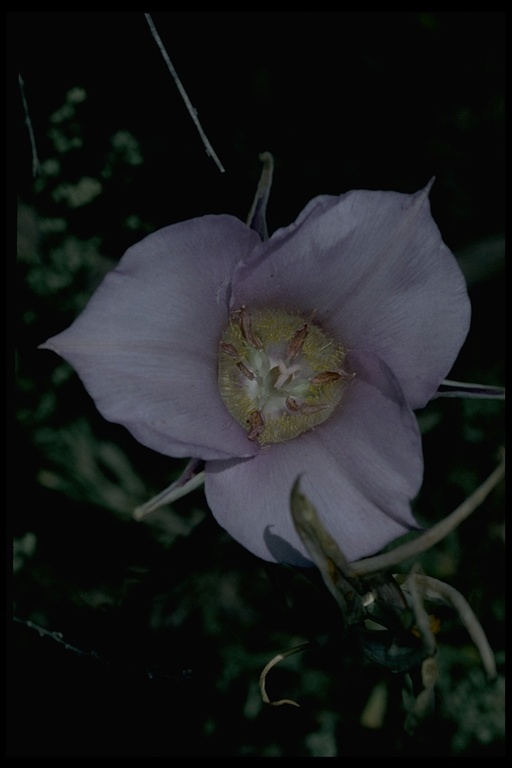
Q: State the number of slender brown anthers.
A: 6